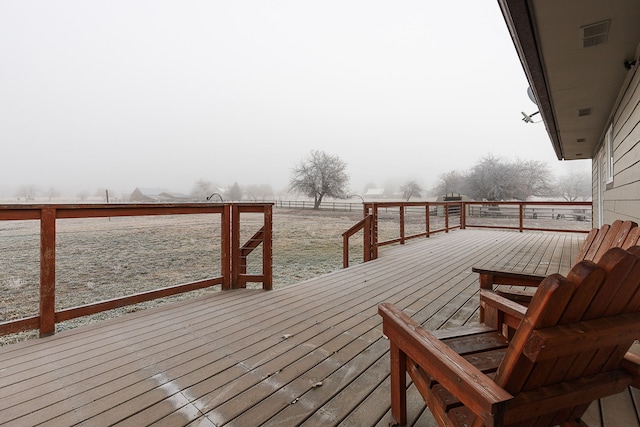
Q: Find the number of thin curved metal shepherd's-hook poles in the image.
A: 2